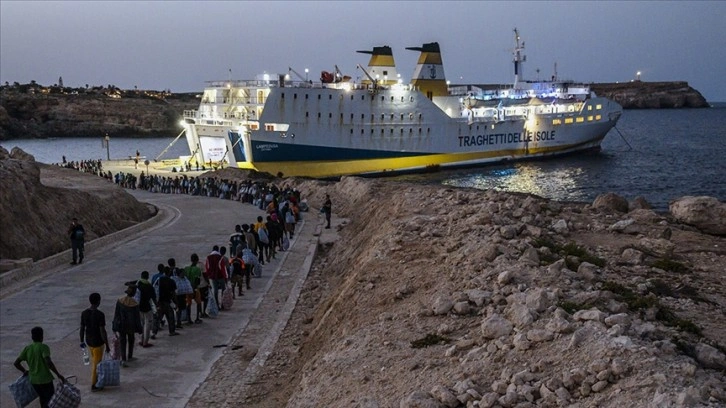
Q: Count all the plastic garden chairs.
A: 0